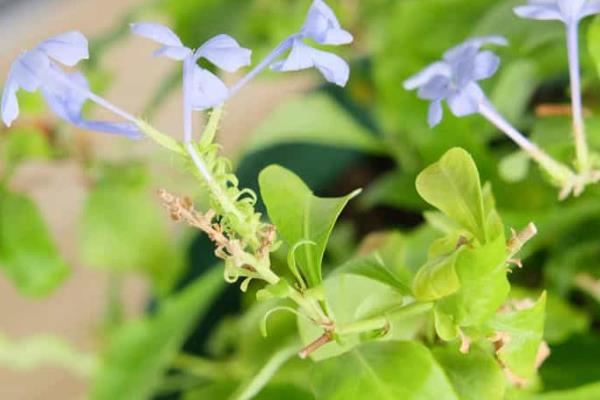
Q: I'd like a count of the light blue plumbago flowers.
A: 5